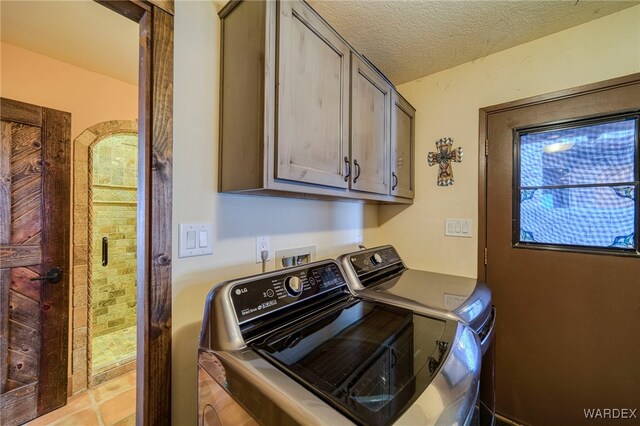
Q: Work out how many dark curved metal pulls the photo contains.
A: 3